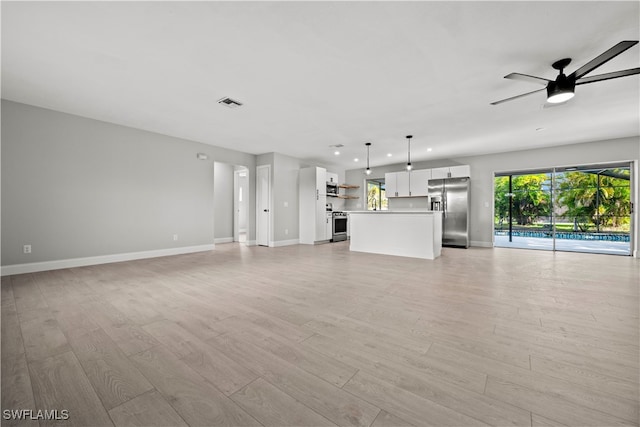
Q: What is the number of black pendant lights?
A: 2